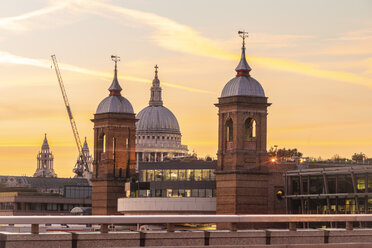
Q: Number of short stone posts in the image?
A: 6